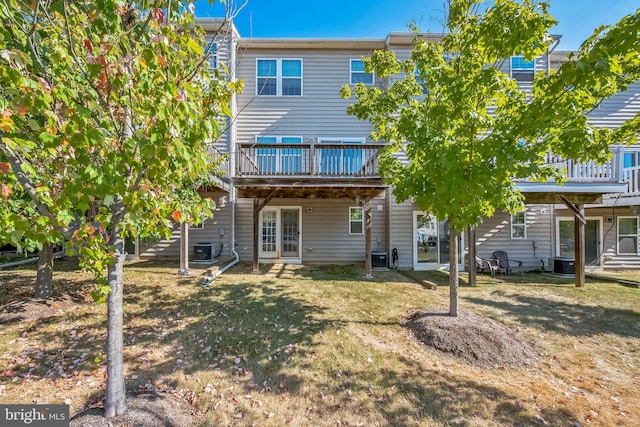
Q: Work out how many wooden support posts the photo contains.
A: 5